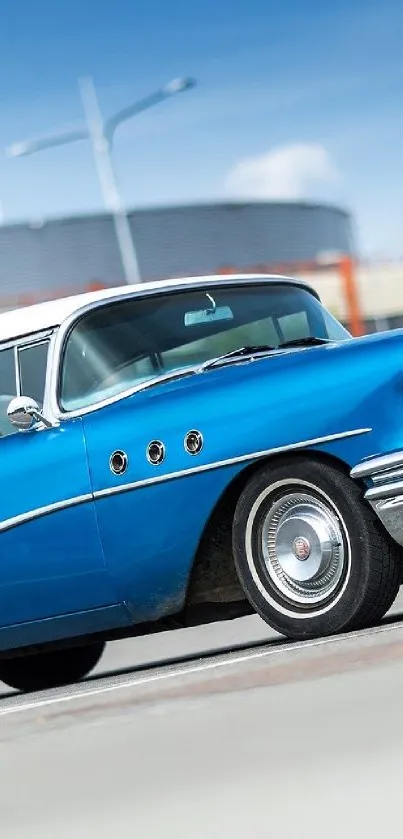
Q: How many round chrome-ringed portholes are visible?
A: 3